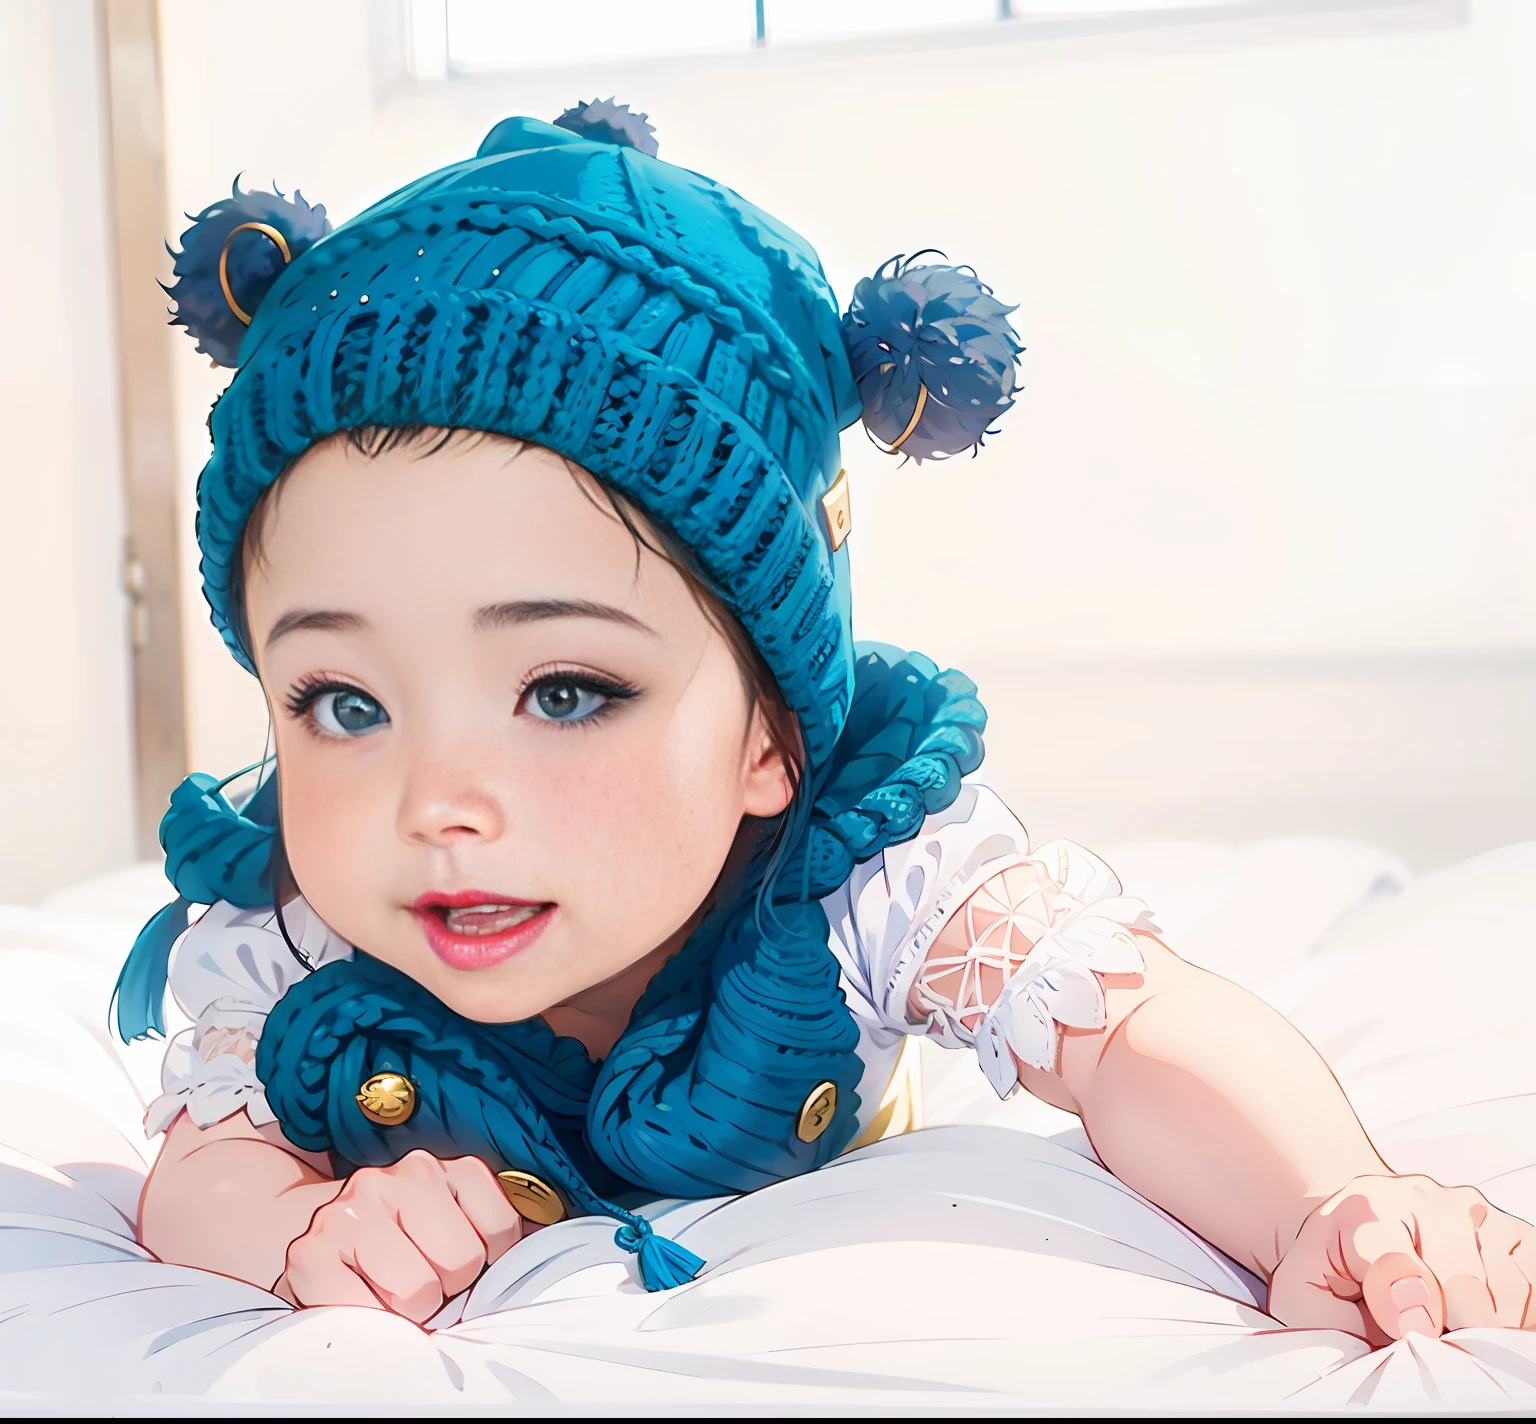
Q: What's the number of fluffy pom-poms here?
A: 3